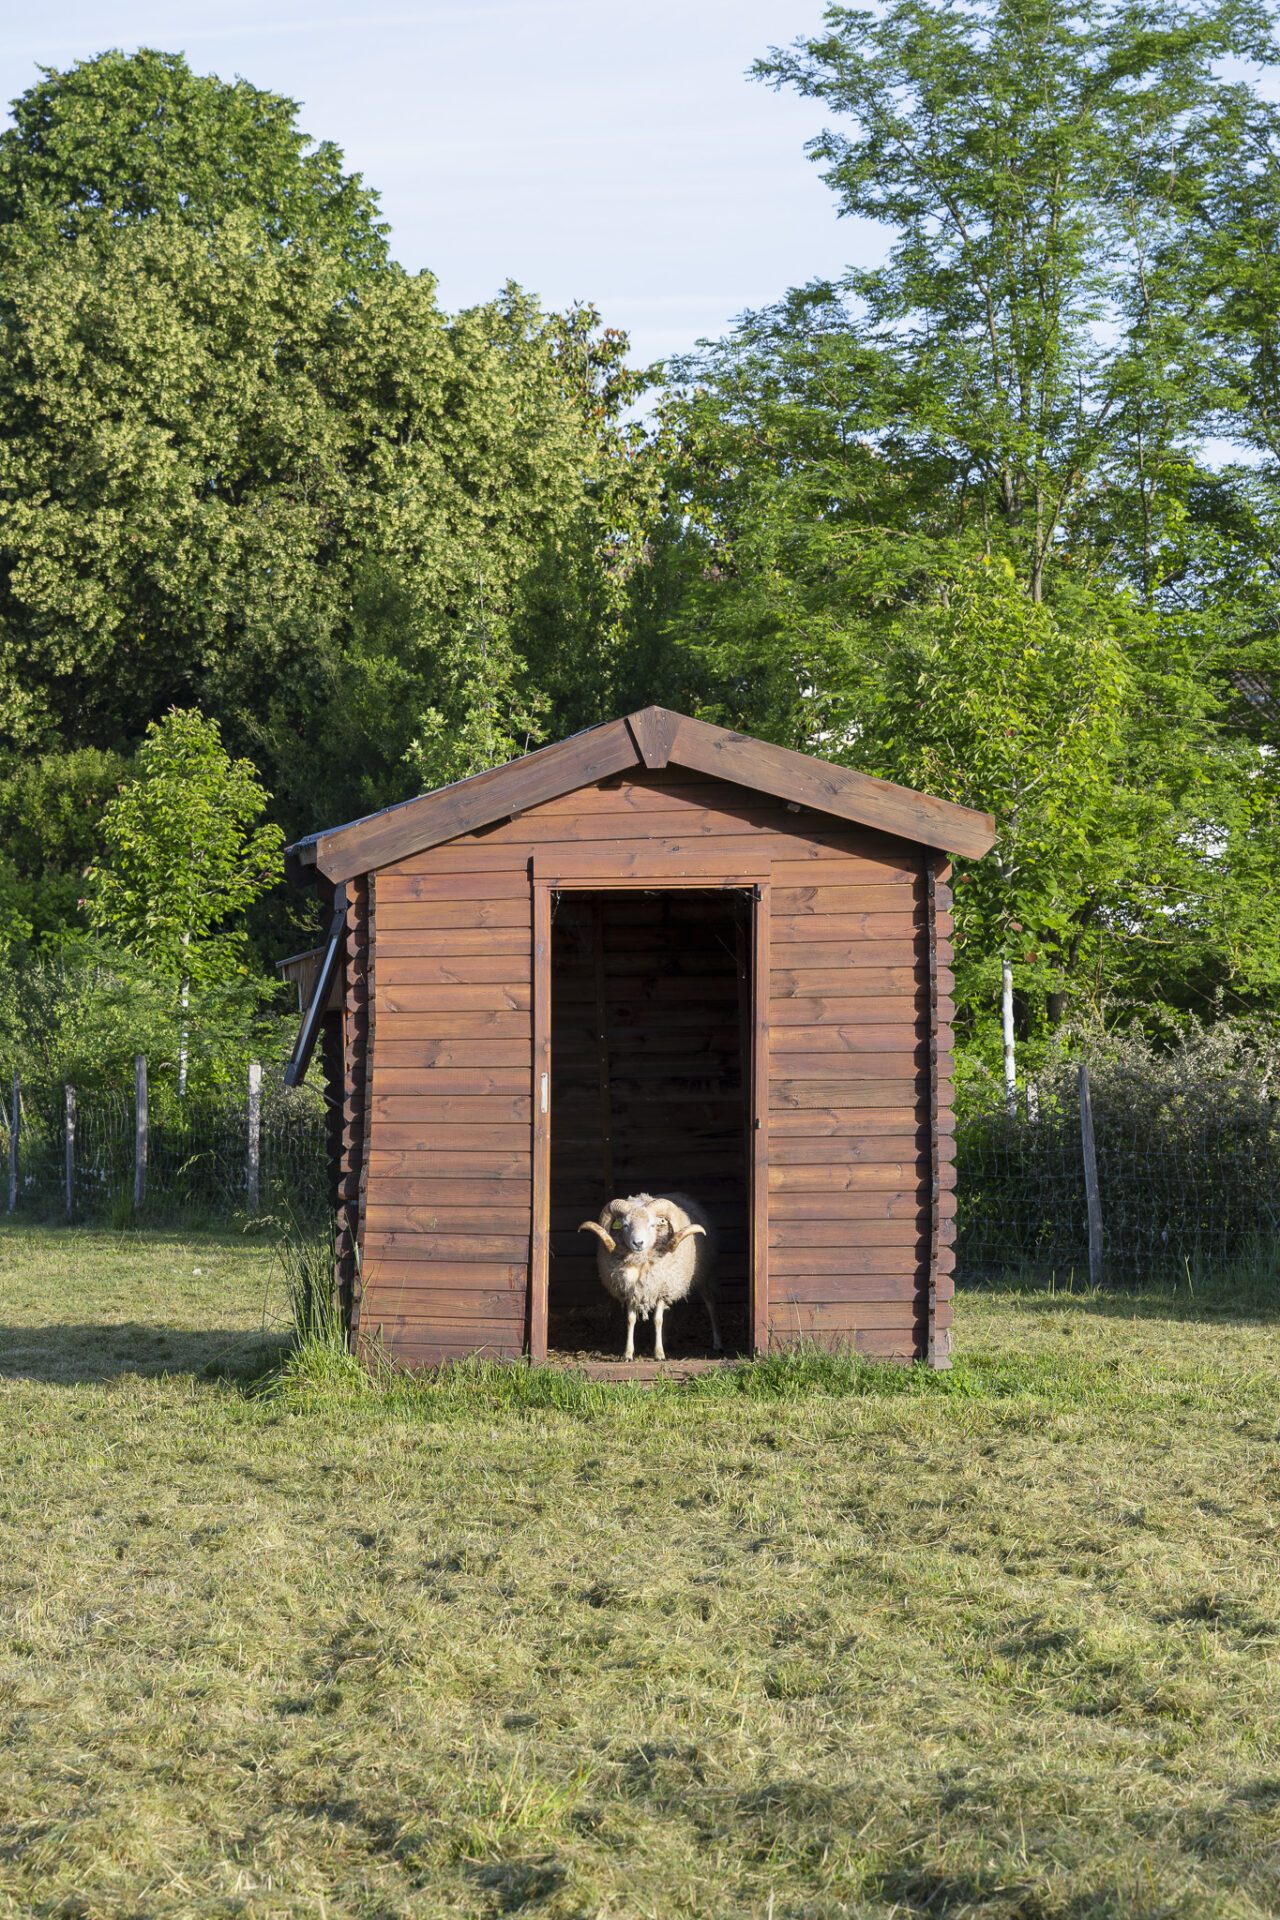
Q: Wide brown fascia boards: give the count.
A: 2